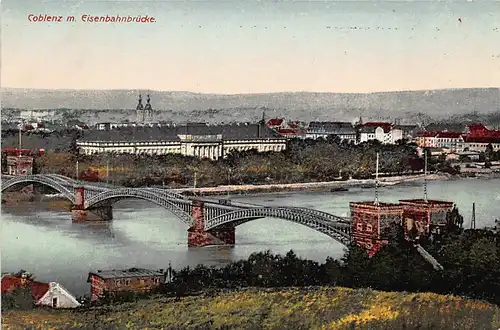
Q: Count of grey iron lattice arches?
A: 3